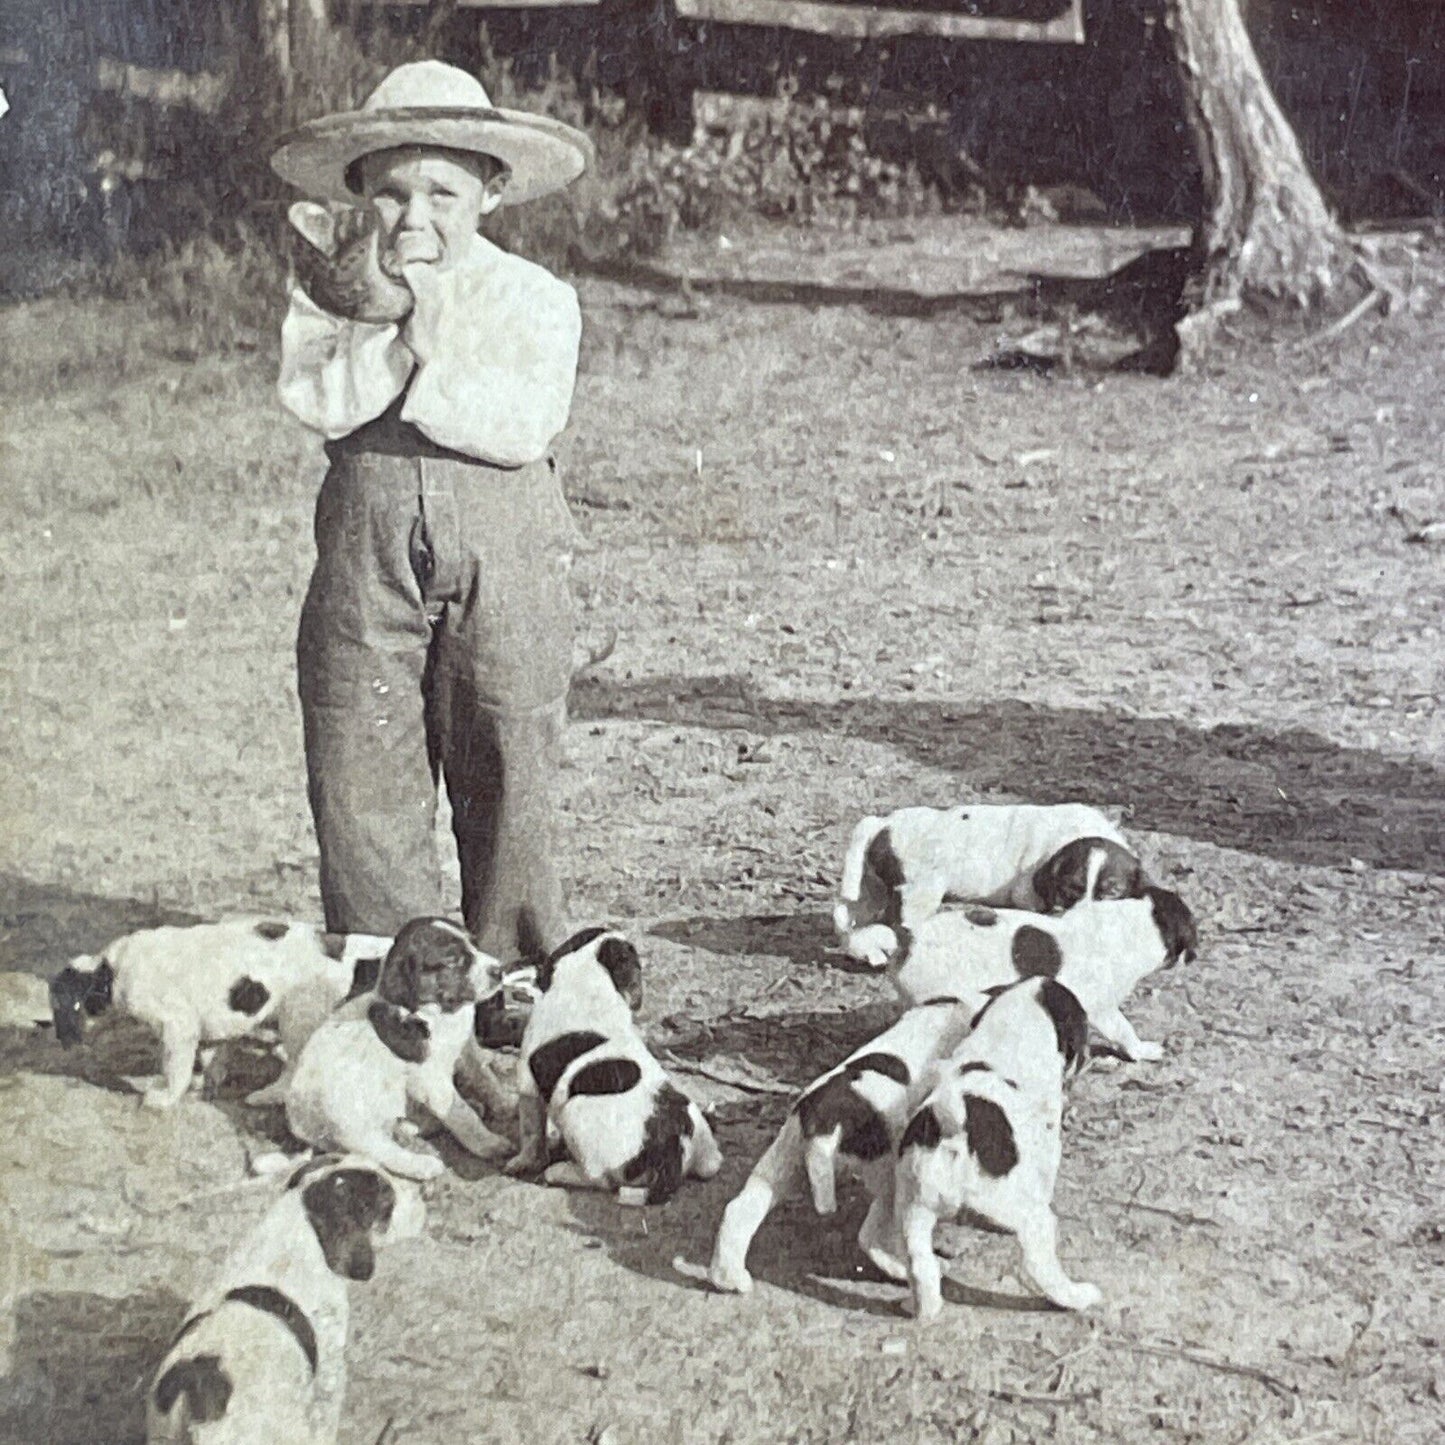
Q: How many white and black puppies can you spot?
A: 8